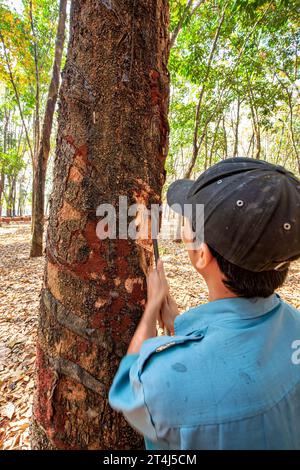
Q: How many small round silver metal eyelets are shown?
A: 3